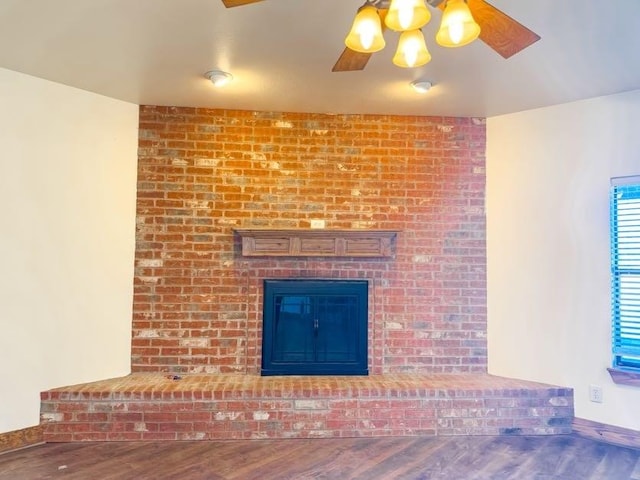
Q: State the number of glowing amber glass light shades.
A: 4